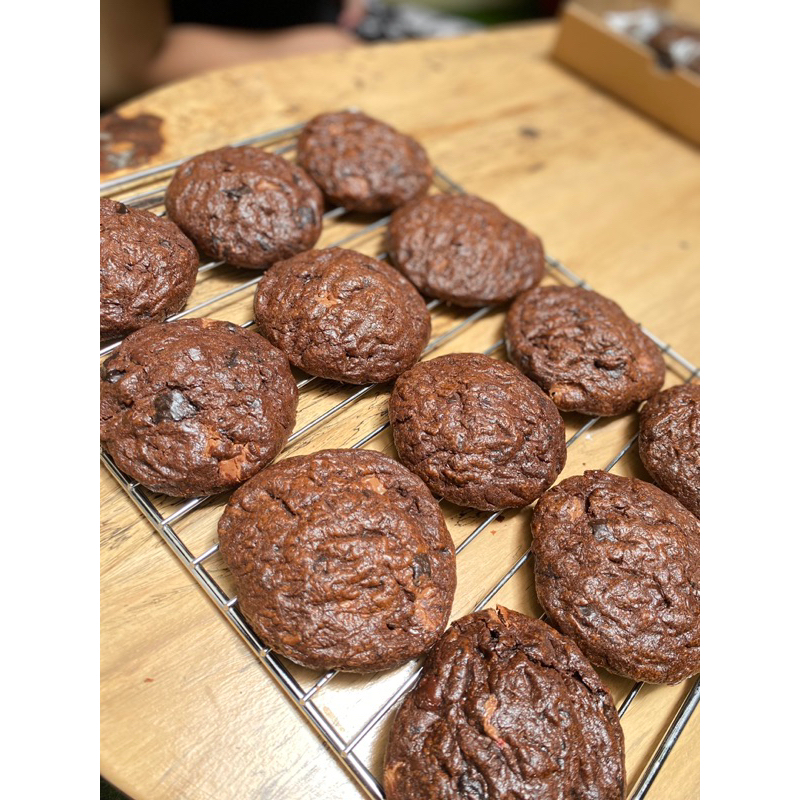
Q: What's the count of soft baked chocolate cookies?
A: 12